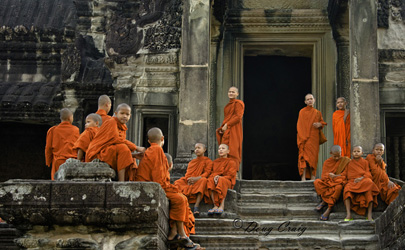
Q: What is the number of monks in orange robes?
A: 14